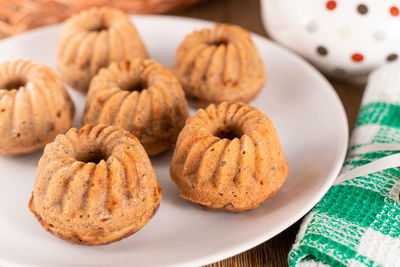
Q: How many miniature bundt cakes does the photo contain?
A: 6